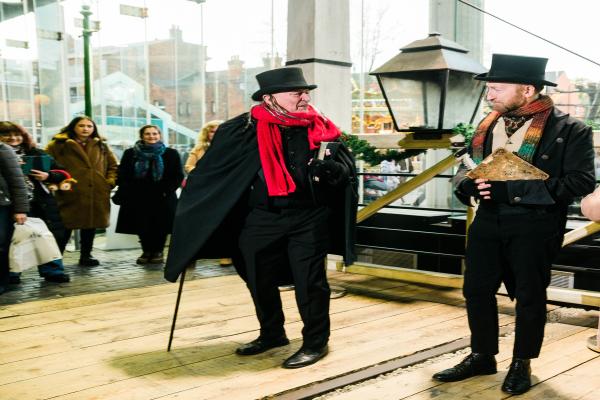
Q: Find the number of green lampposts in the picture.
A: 1